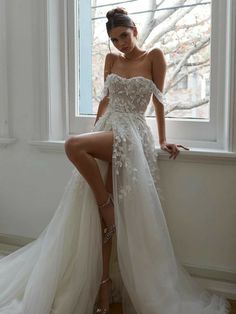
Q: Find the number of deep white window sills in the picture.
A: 1